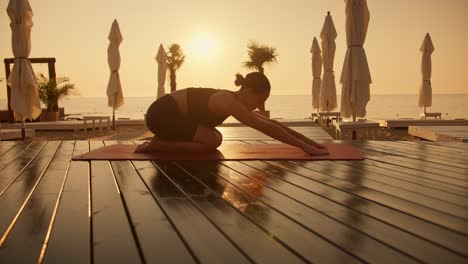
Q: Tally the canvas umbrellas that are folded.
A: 7